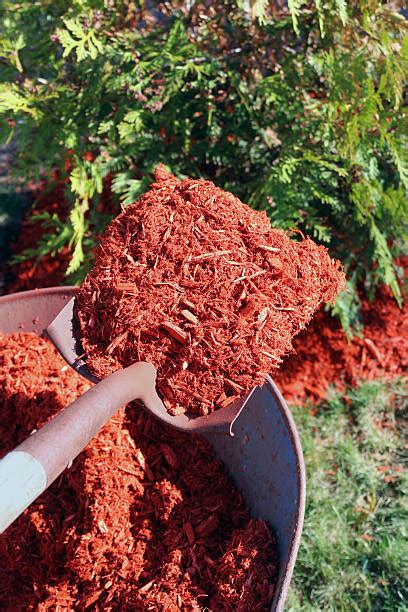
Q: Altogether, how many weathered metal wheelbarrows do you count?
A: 1